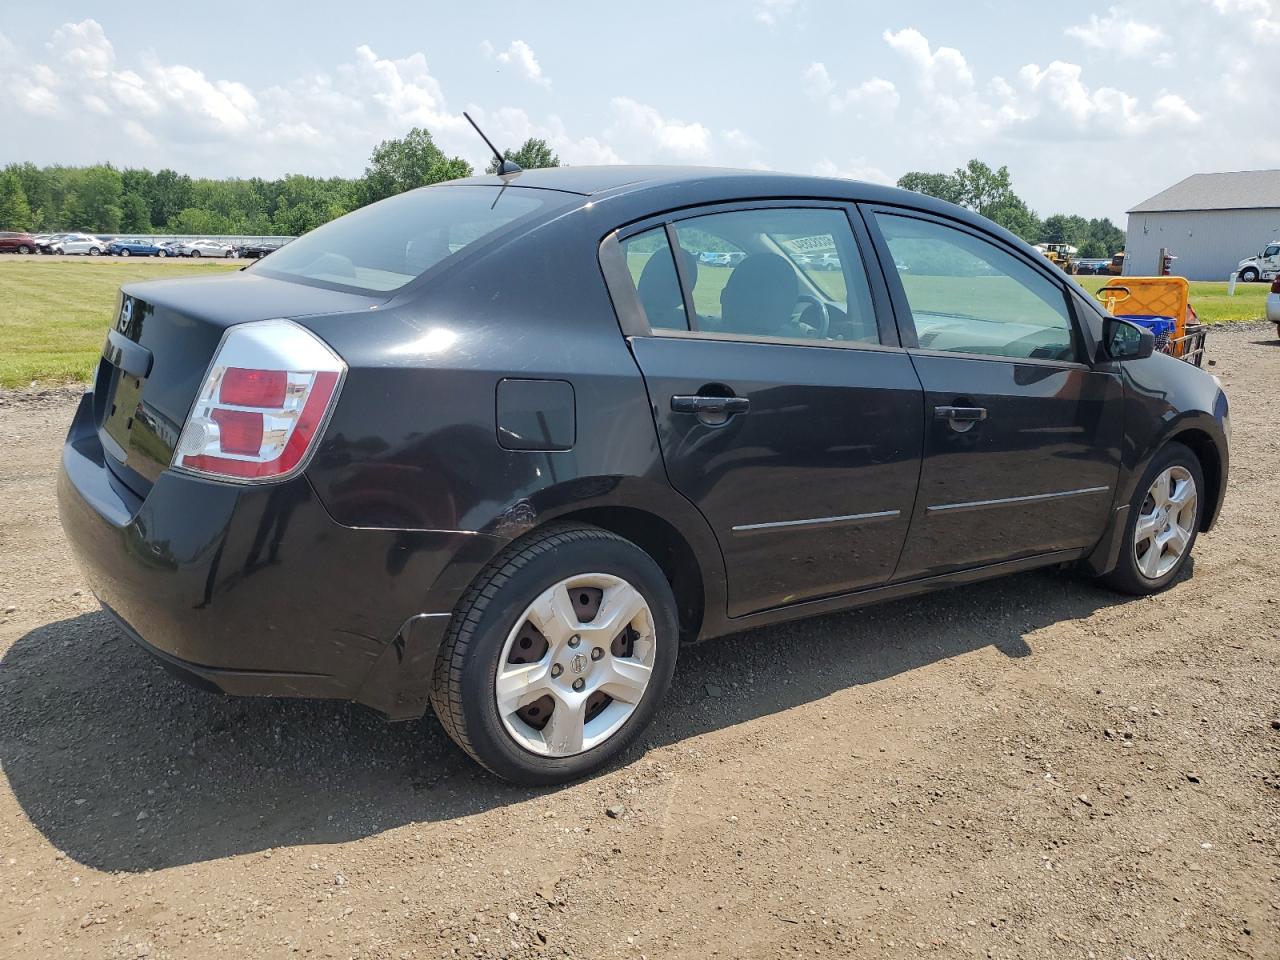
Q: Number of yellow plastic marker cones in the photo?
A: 0